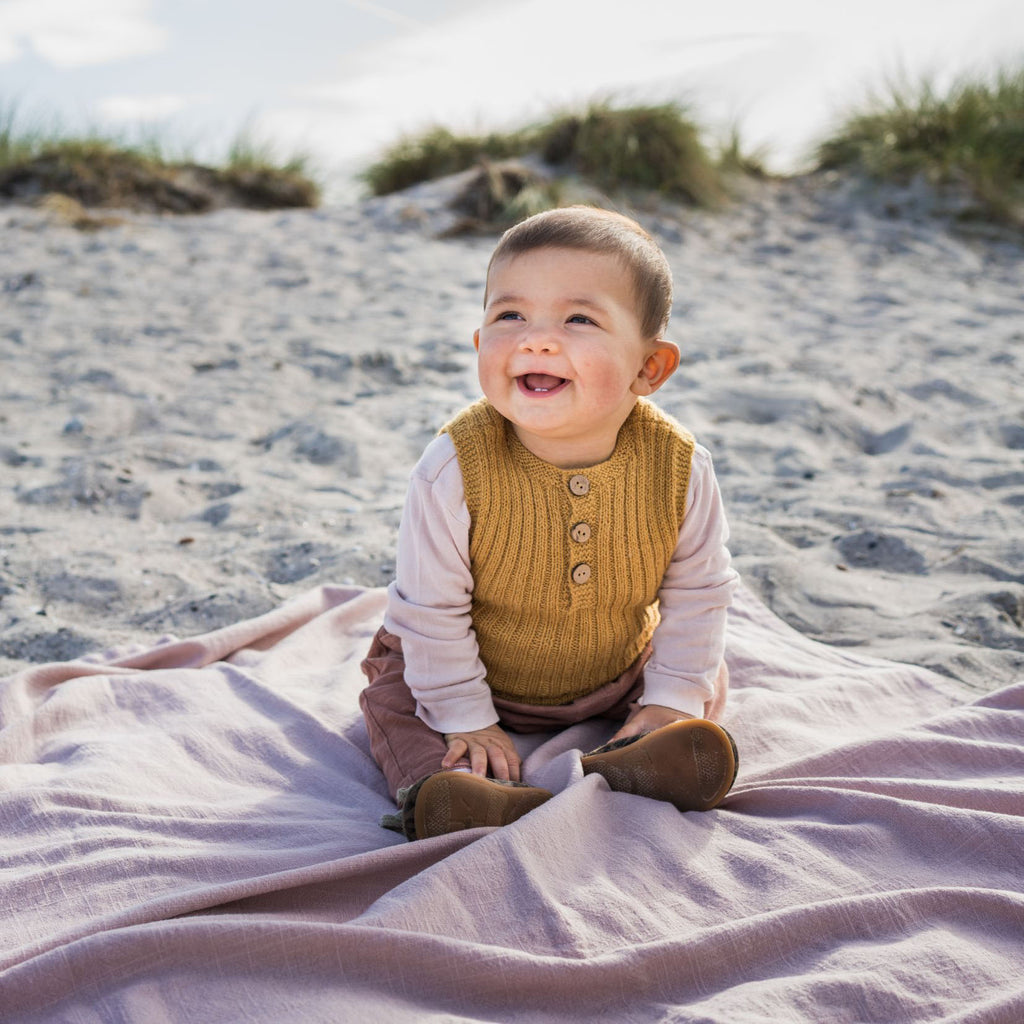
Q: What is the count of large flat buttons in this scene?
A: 3